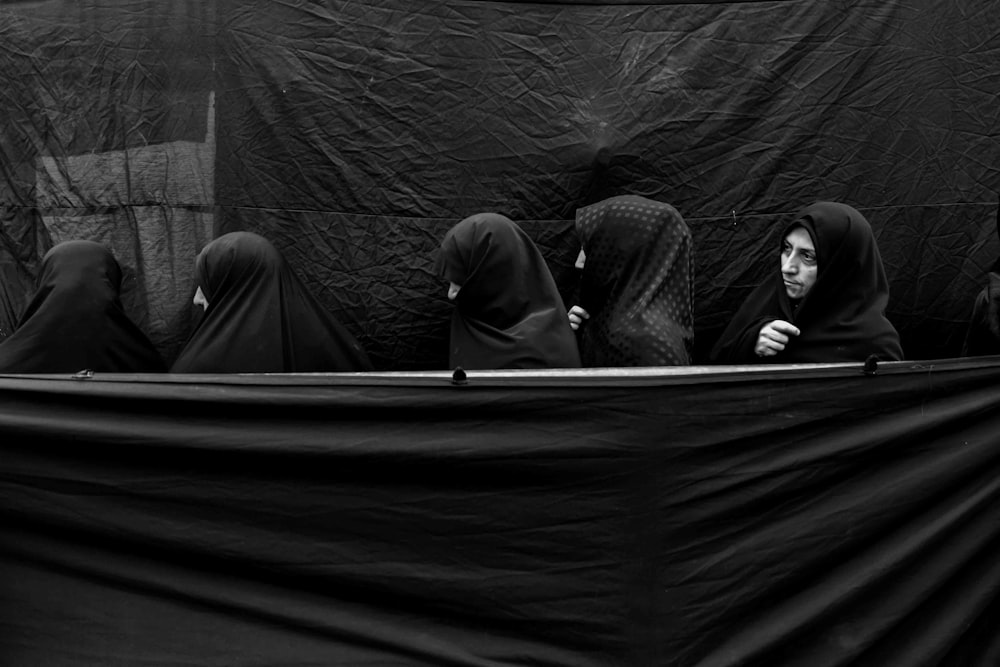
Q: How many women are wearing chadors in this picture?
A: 5